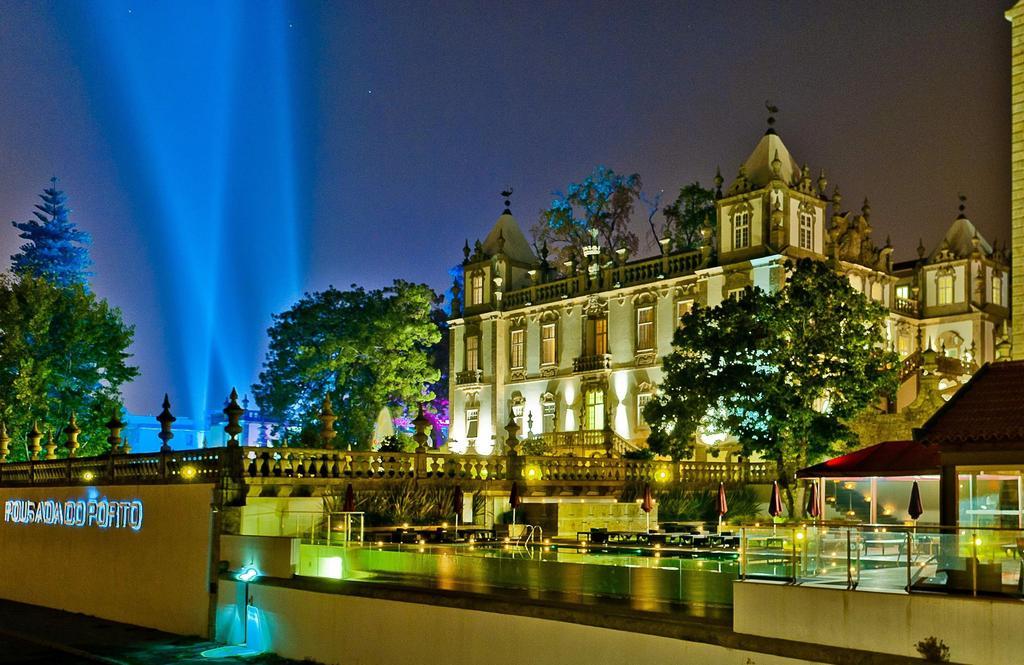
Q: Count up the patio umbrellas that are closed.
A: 8